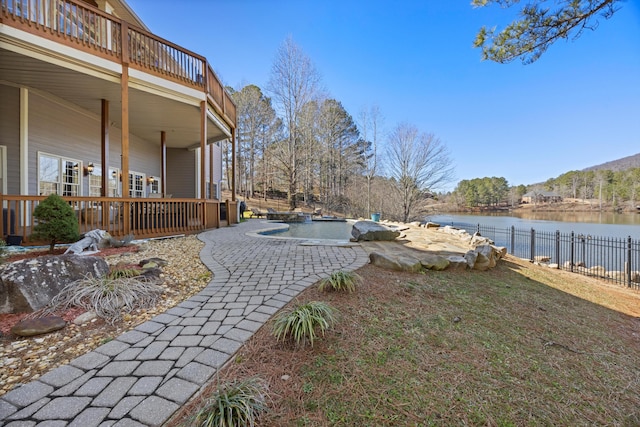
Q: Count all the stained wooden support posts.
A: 6